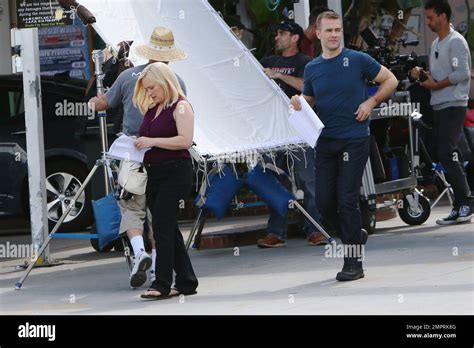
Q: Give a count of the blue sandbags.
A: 3